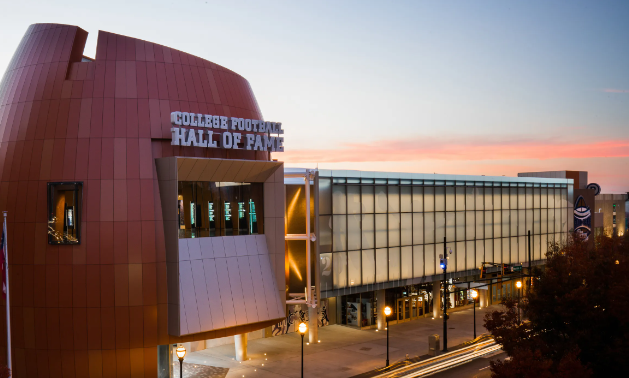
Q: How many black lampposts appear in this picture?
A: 5